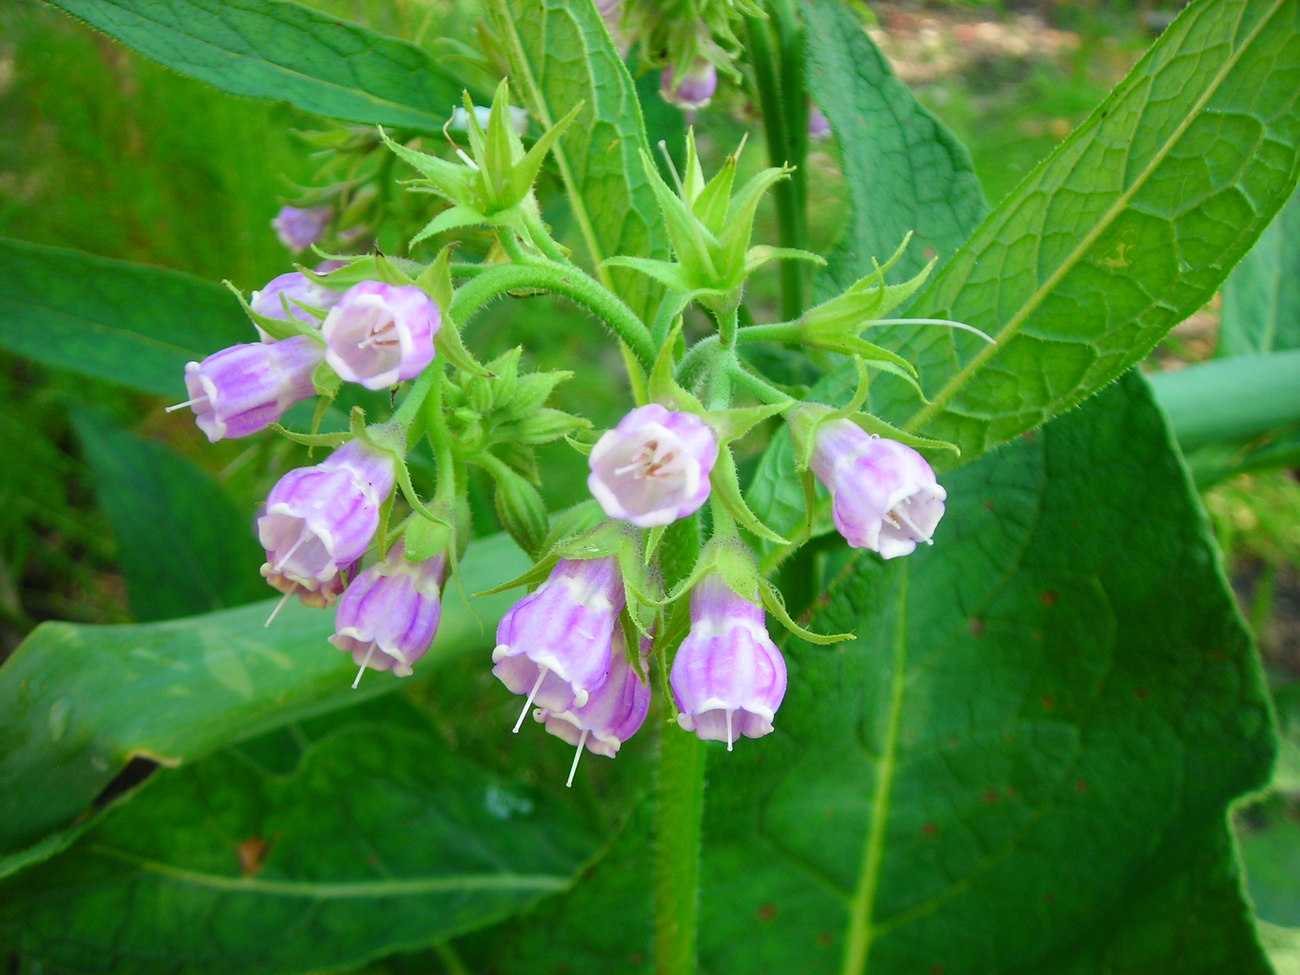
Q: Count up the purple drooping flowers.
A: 11